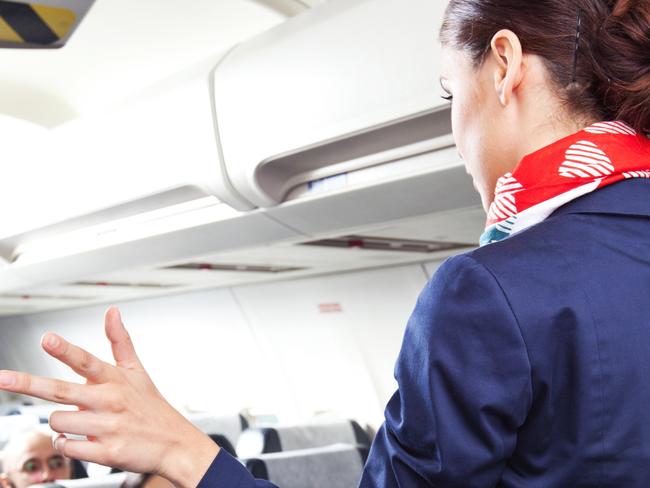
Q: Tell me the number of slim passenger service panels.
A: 4